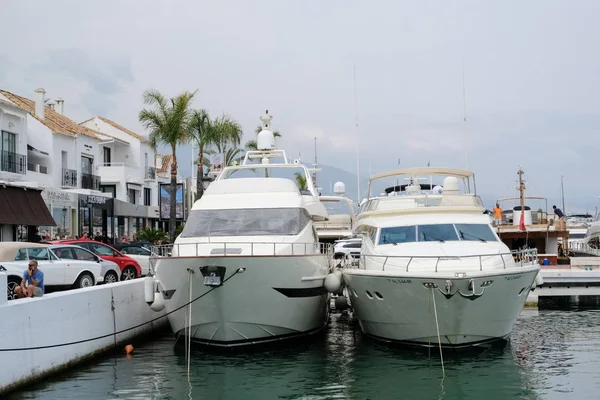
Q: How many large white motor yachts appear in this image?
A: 2